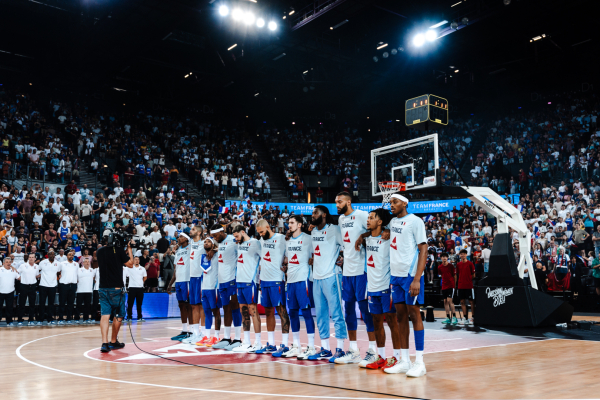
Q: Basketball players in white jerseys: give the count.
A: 11